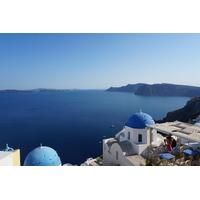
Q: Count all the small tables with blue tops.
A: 2